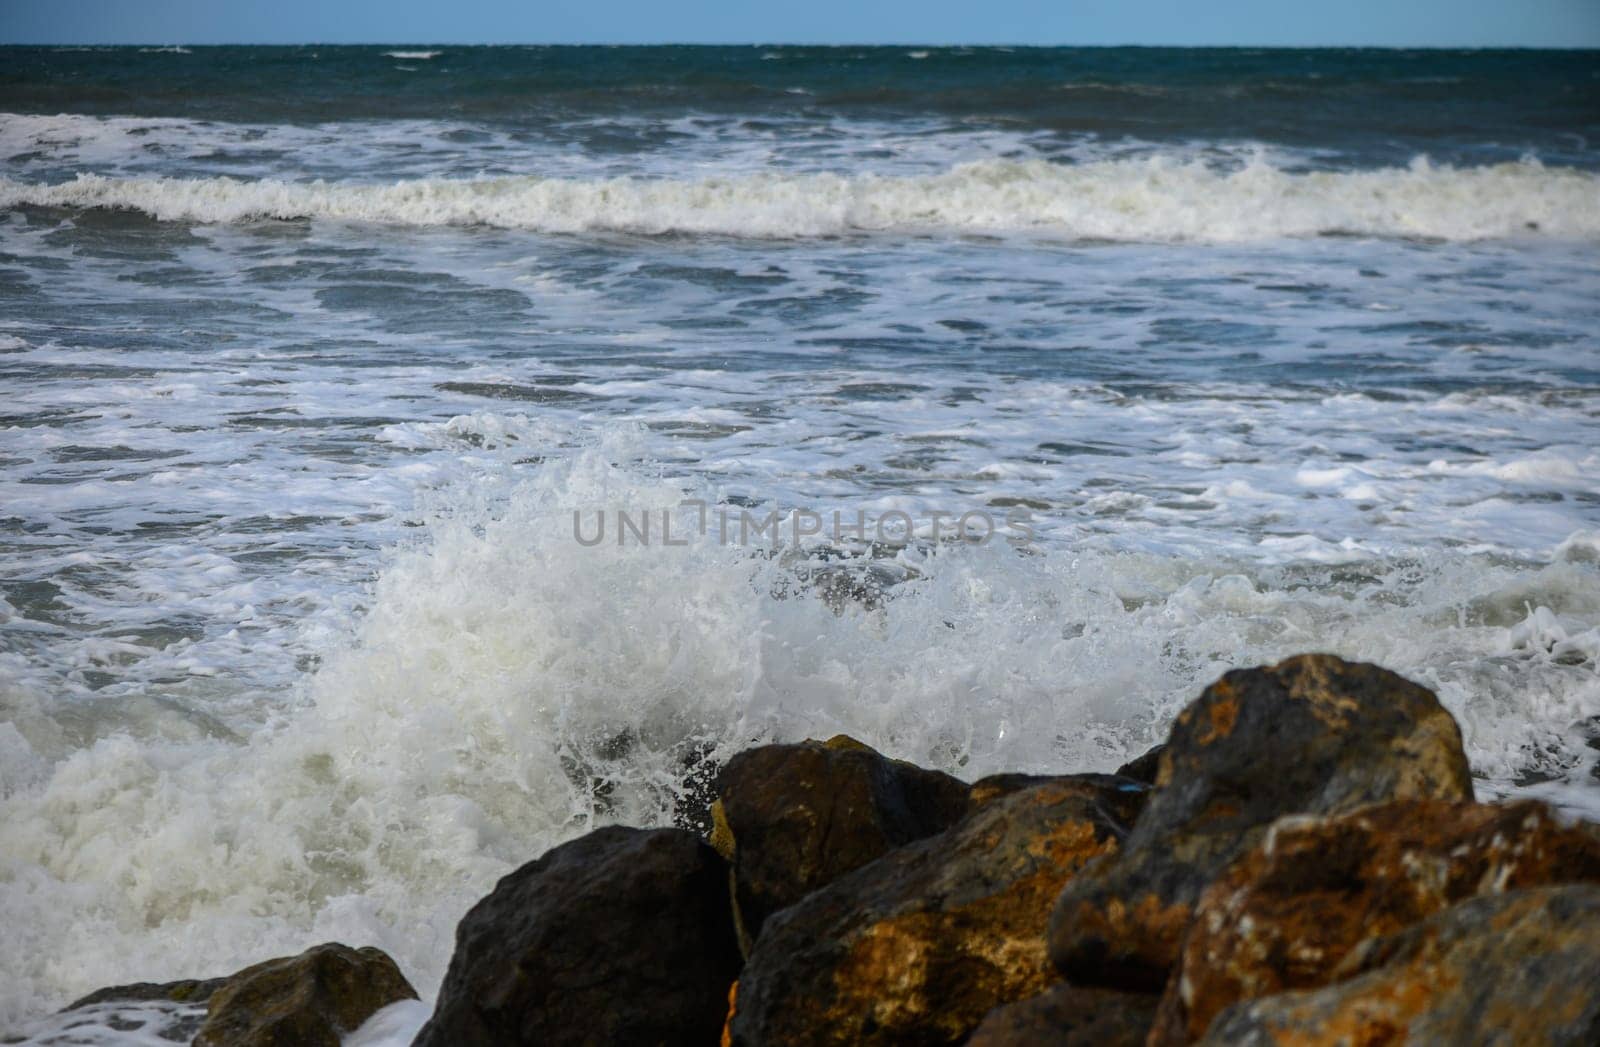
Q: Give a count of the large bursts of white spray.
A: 1